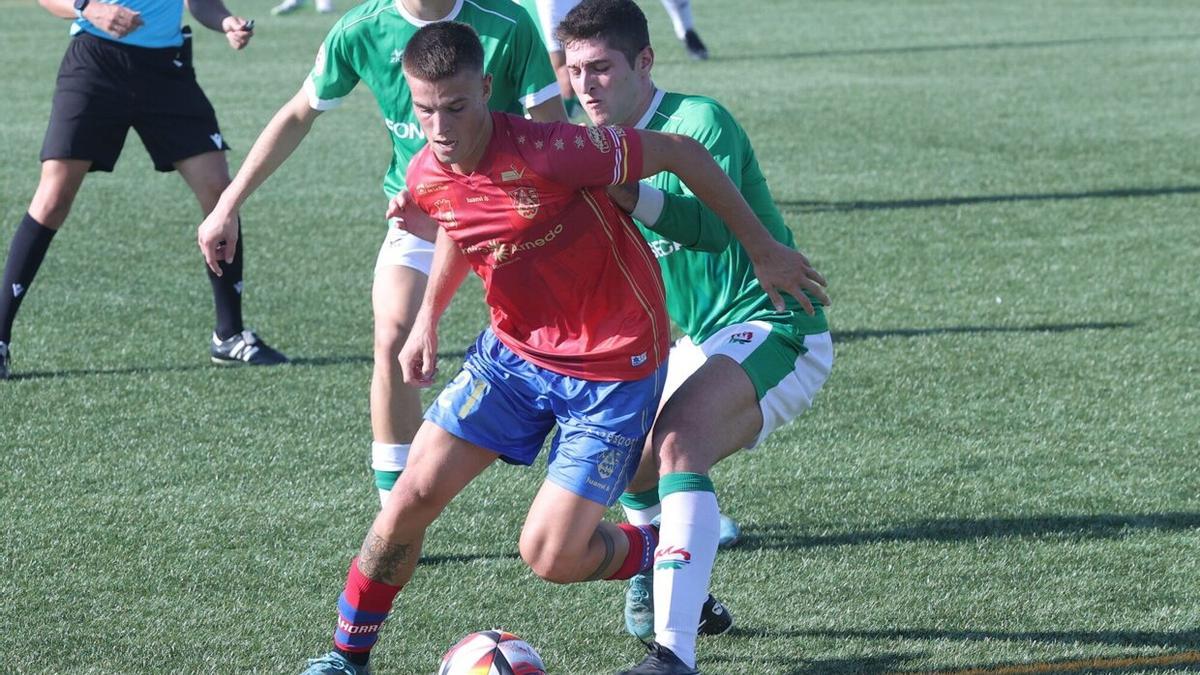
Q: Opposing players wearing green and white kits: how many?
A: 2